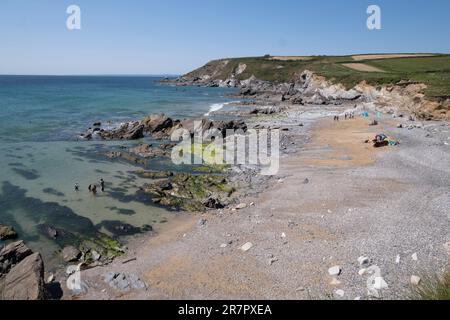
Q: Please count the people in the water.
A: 4